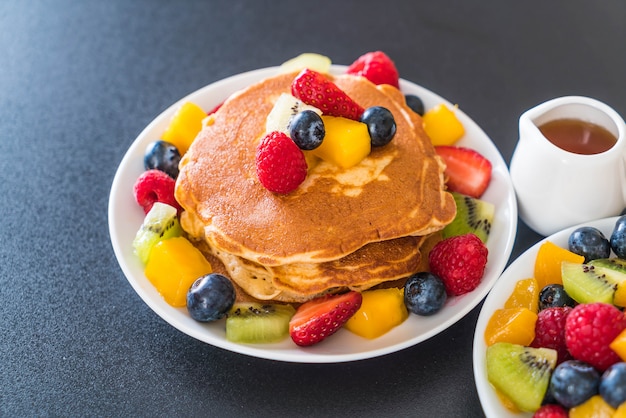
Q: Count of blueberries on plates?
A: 11